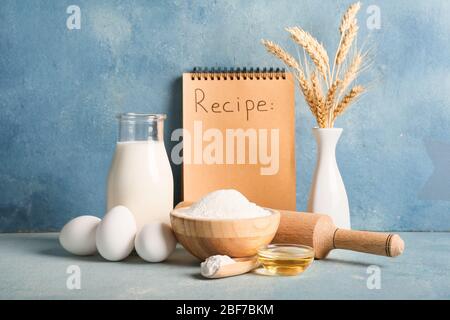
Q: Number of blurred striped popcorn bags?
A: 0